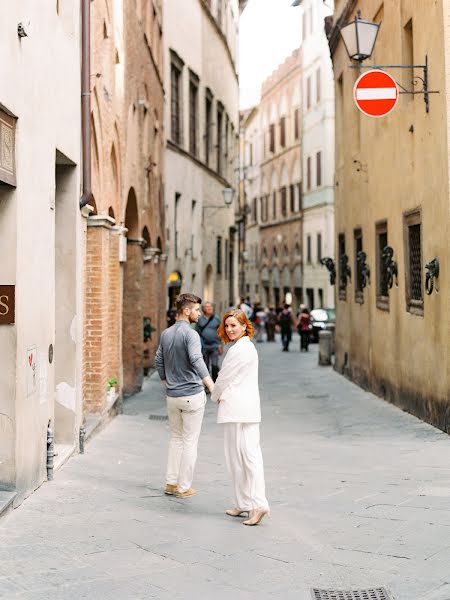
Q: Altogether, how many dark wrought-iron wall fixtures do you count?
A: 5